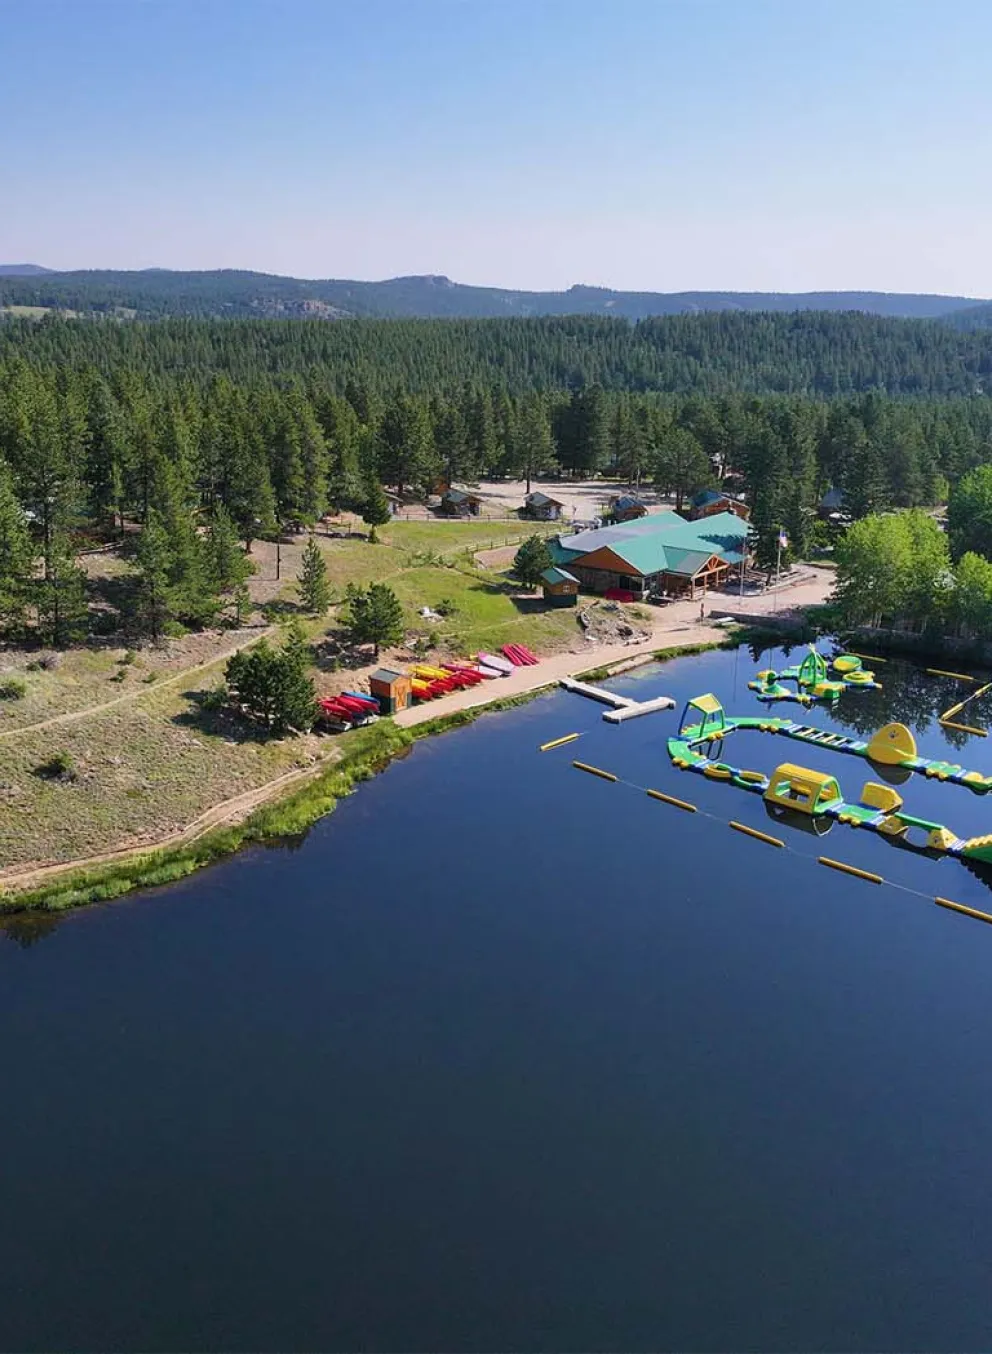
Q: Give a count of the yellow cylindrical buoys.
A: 11